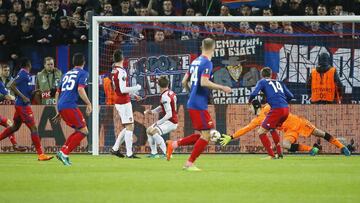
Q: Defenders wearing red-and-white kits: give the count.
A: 2